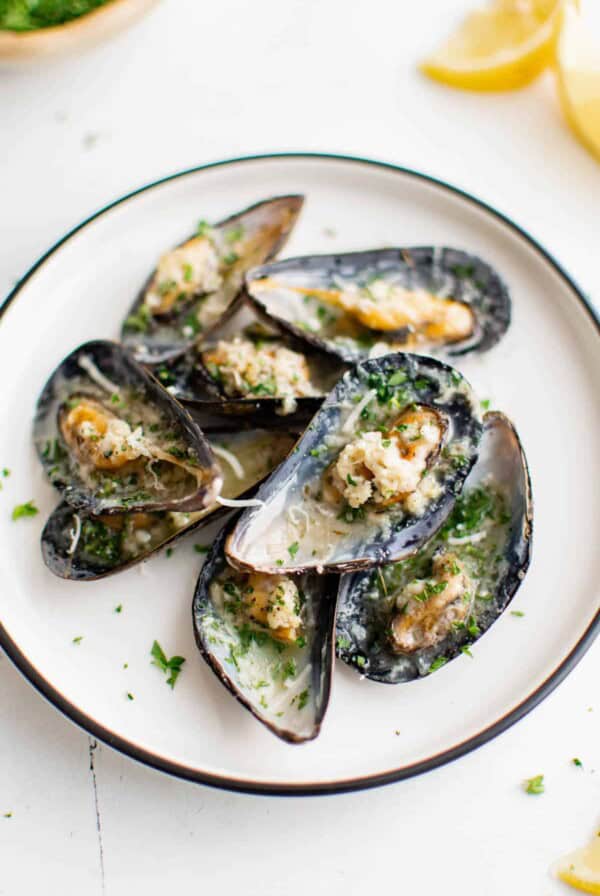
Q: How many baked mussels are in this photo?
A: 8